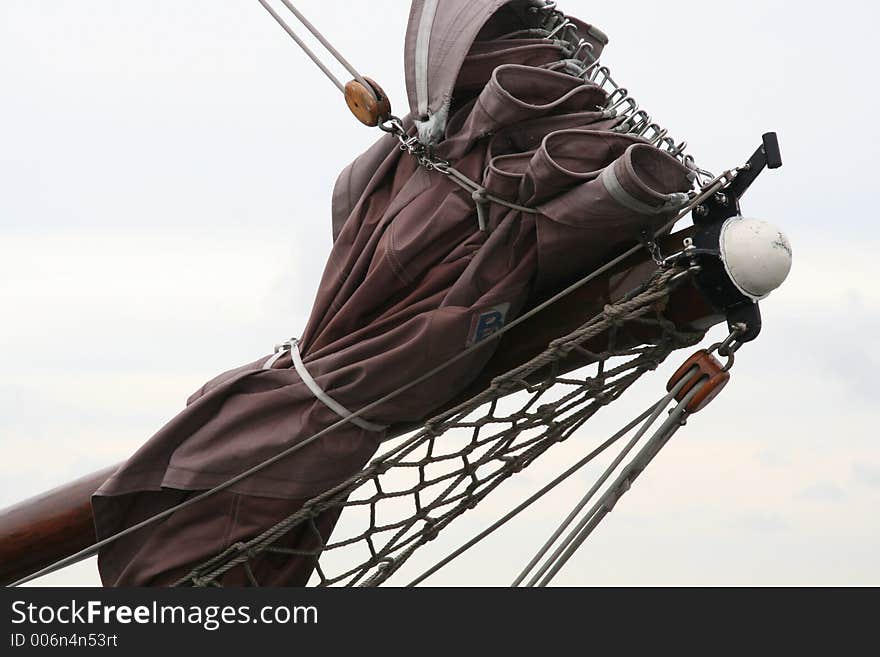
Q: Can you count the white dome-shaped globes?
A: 1